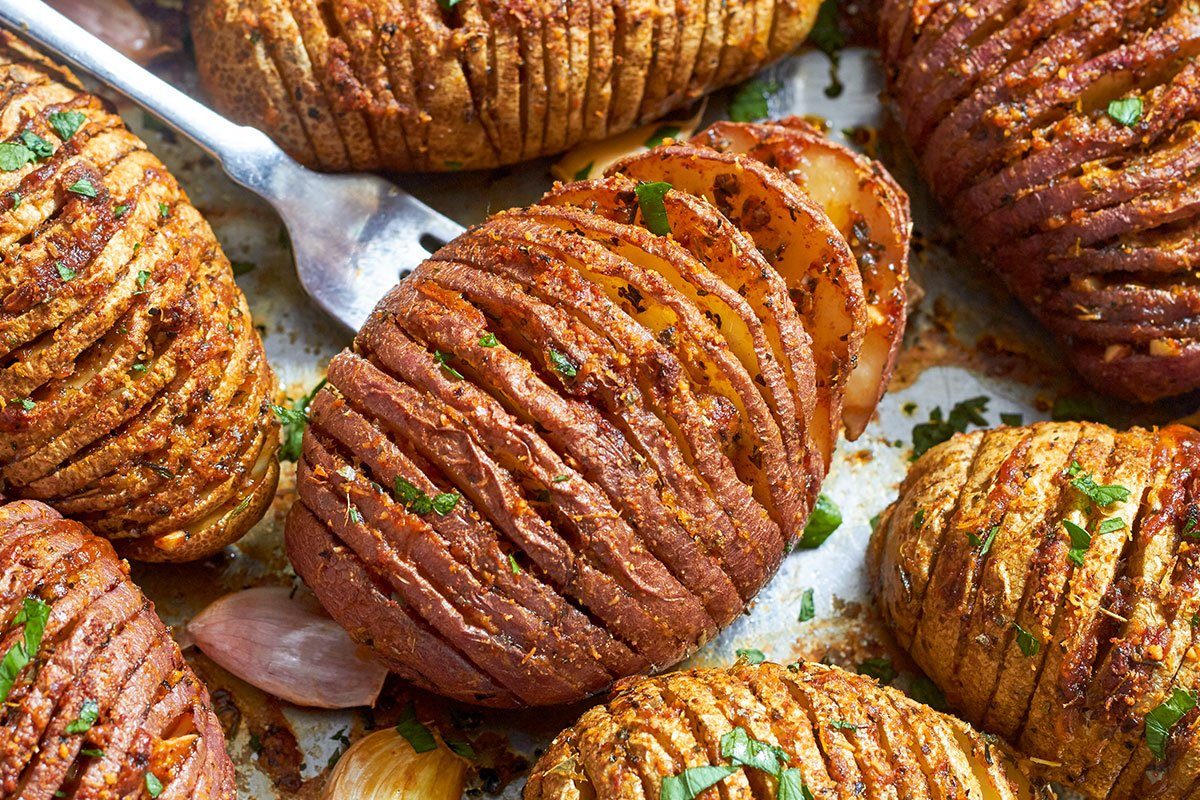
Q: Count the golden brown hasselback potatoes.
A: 4